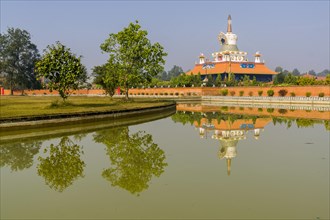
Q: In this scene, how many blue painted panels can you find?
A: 2